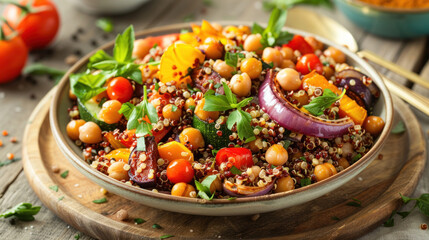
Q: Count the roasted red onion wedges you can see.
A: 2